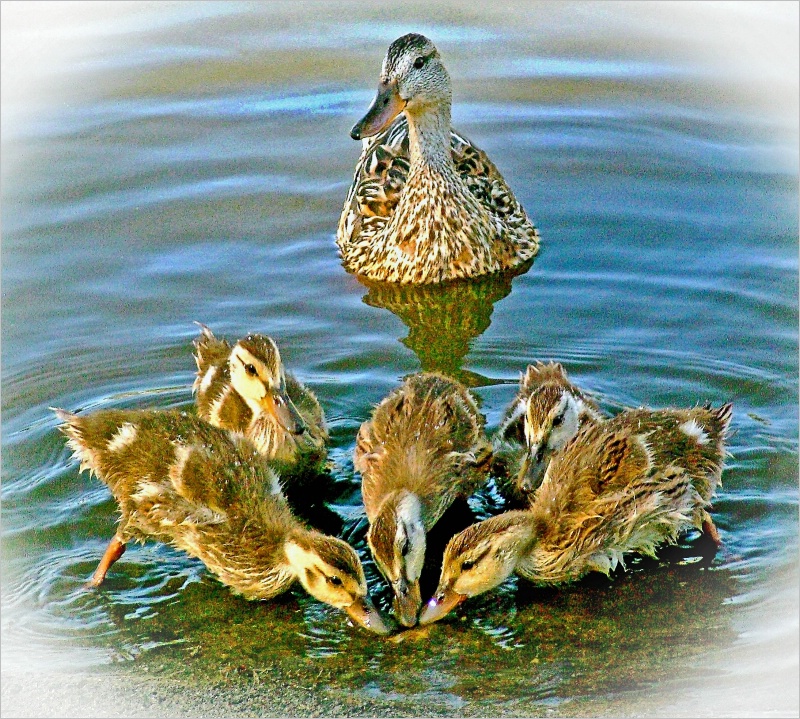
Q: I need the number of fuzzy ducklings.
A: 5